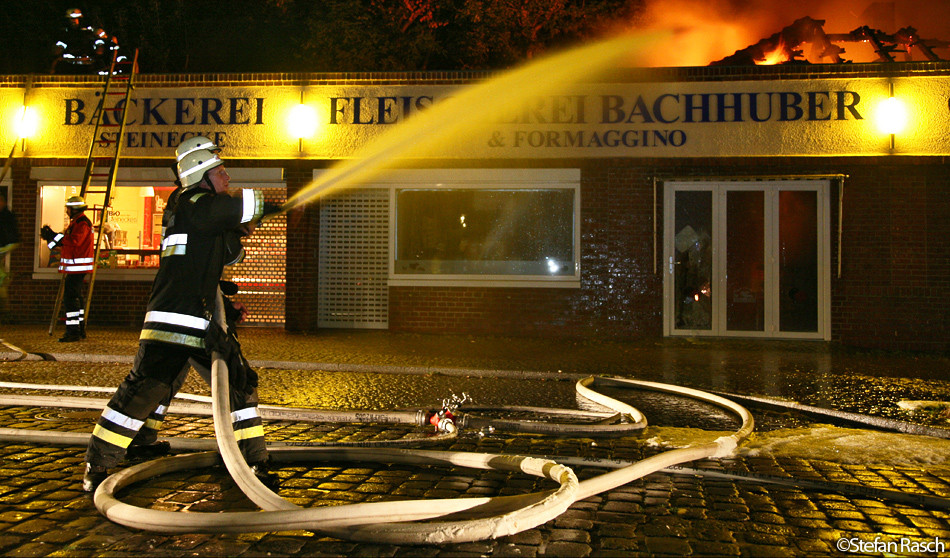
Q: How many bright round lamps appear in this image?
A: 3